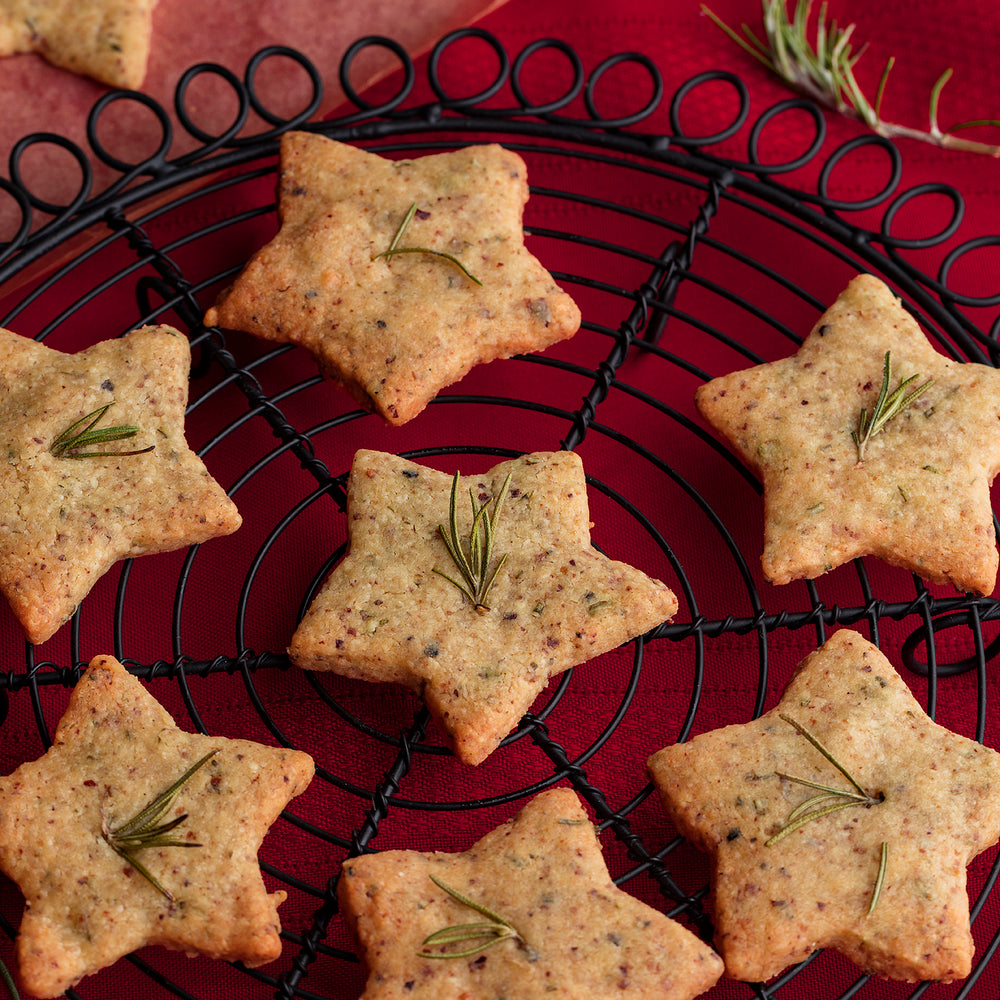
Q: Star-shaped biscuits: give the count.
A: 8